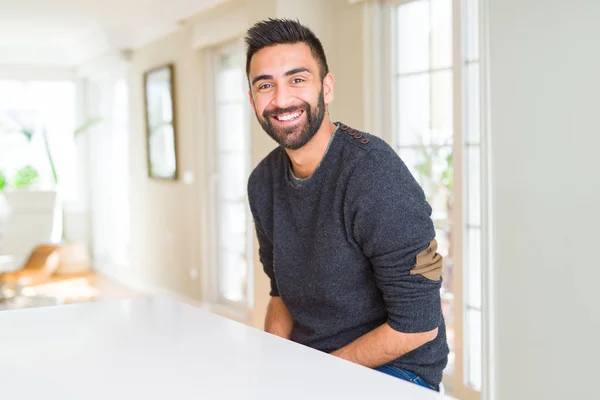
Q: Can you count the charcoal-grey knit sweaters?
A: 1